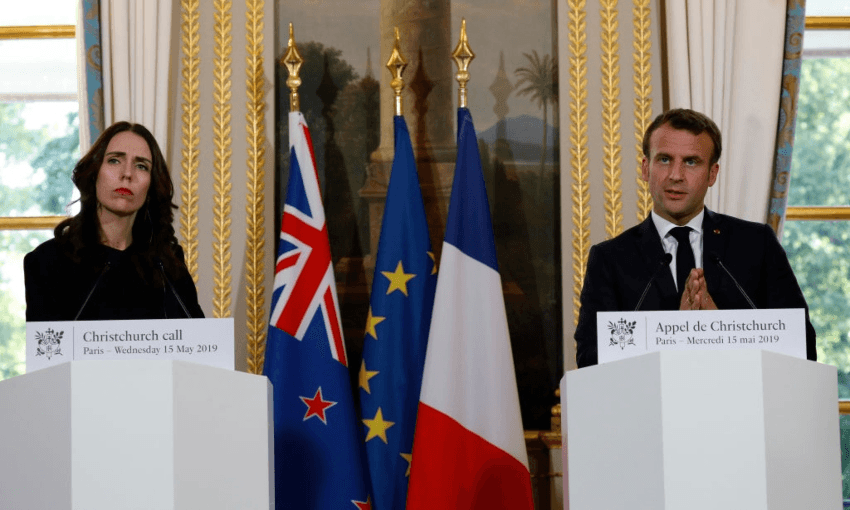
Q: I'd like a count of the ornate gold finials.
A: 3